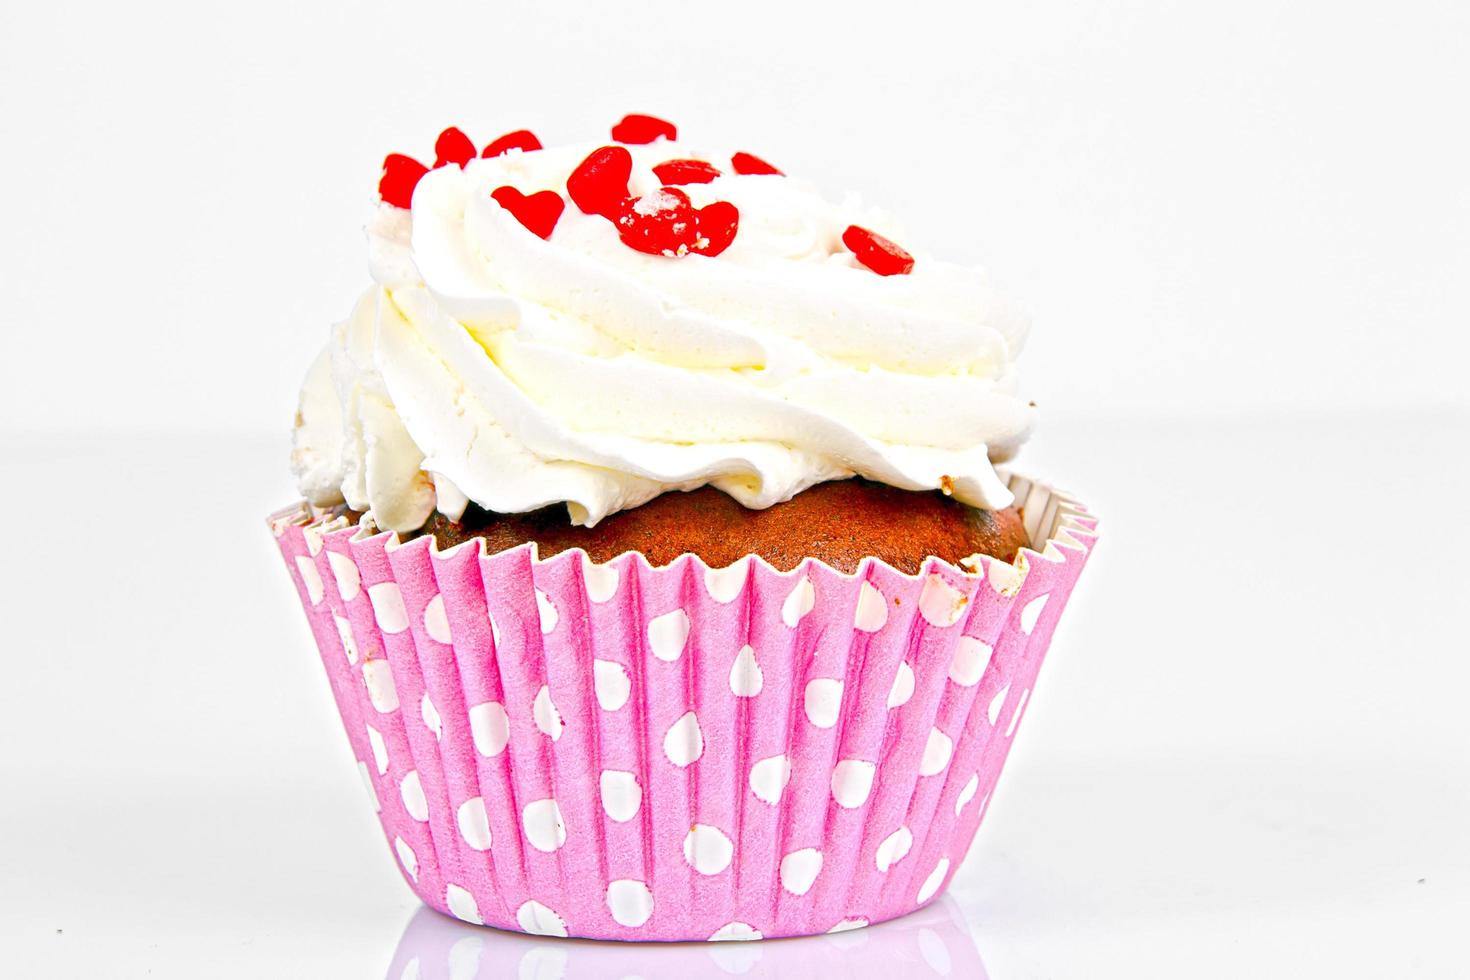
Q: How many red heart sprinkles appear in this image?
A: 11